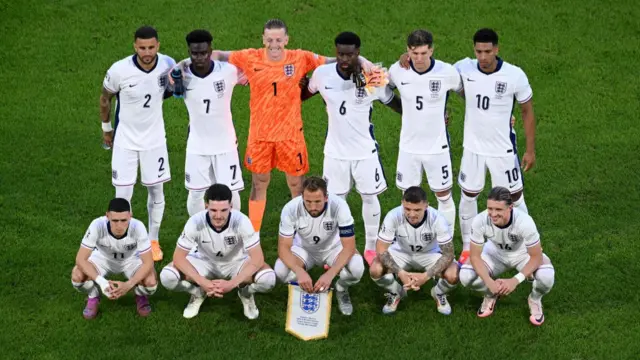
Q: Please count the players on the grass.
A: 11